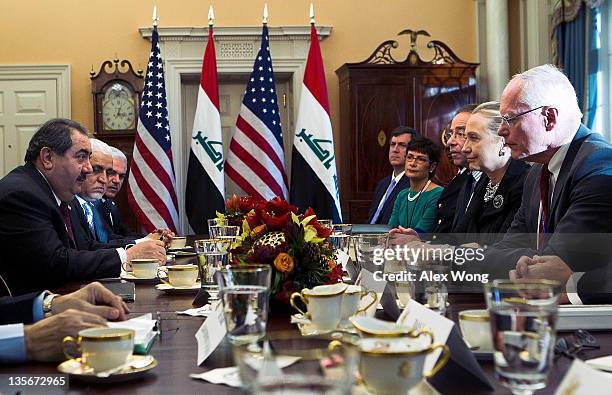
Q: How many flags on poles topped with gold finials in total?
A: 4